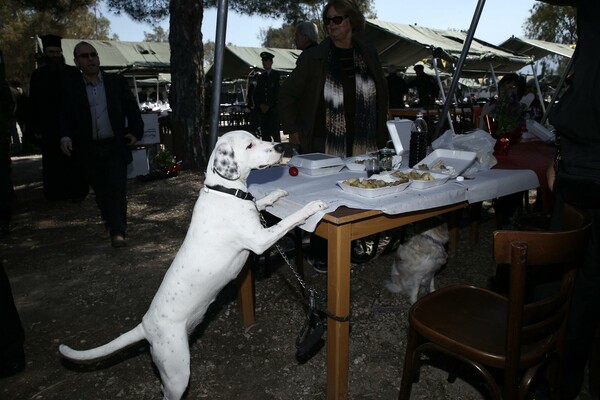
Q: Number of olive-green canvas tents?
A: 4